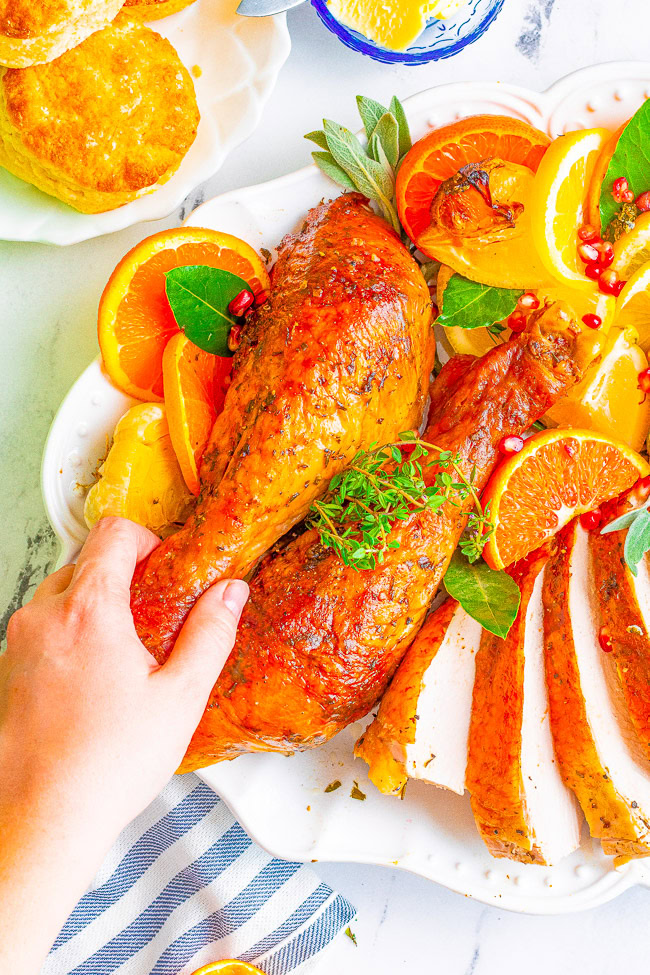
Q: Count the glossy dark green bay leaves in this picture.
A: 4